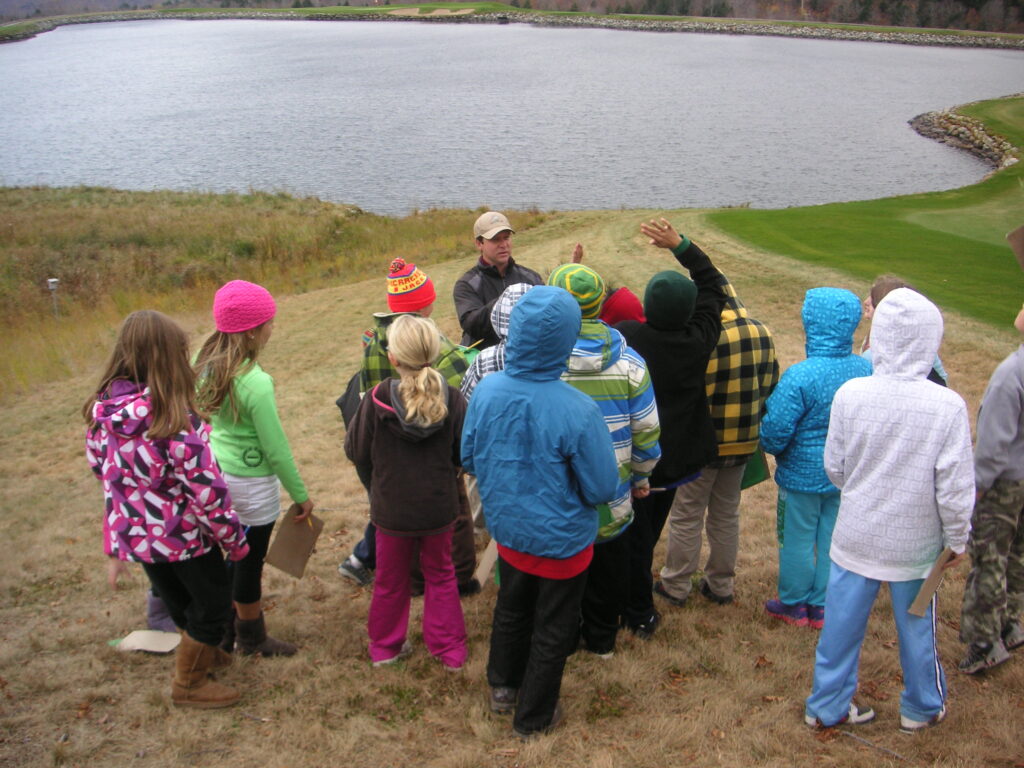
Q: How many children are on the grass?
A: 14